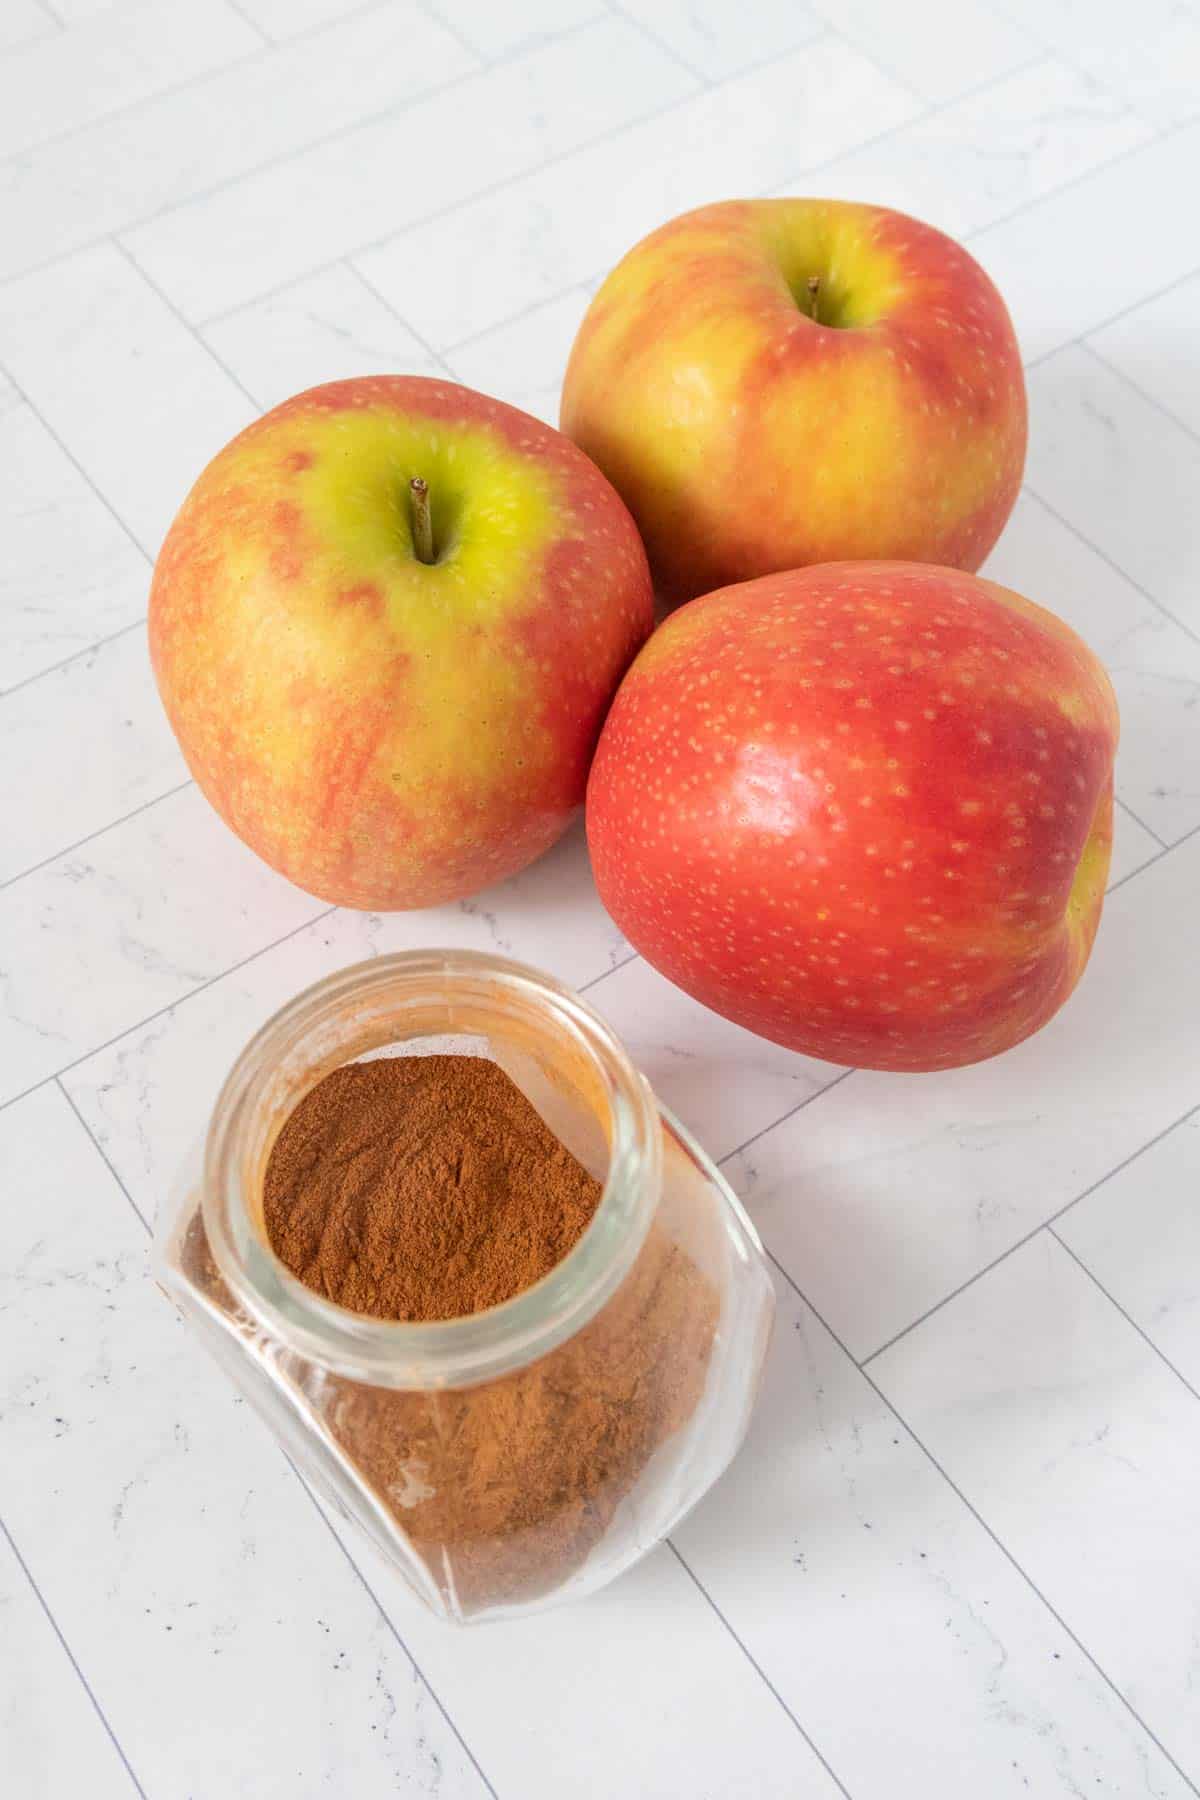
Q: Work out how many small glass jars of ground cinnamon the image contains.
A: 1